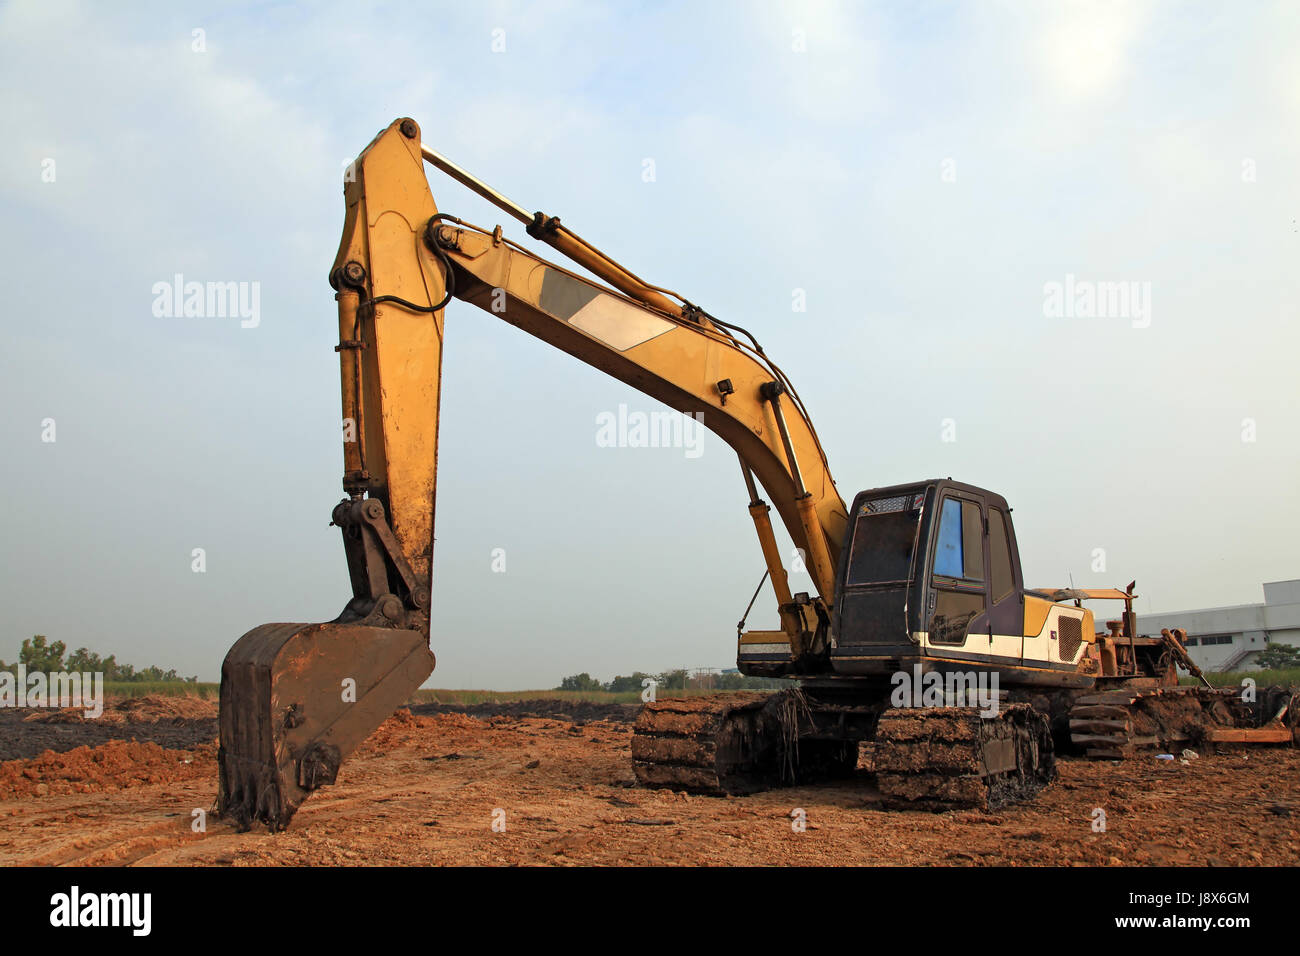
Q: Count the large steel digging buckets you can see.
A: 1